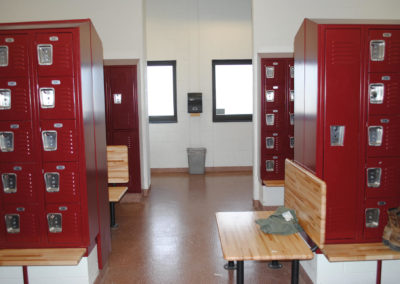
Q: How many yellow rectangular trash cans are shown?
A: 0